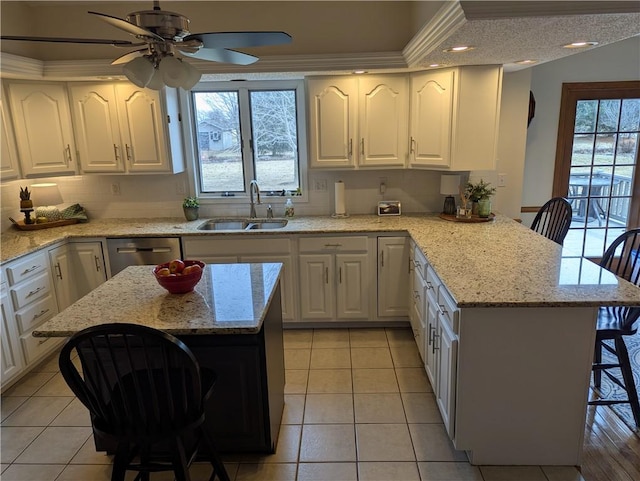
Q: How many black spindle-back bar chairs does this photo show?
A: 3